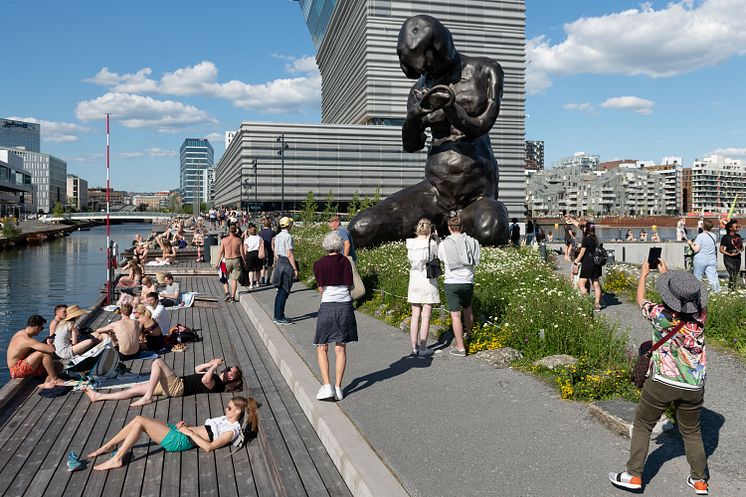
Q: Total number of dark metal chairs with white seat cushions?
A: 0